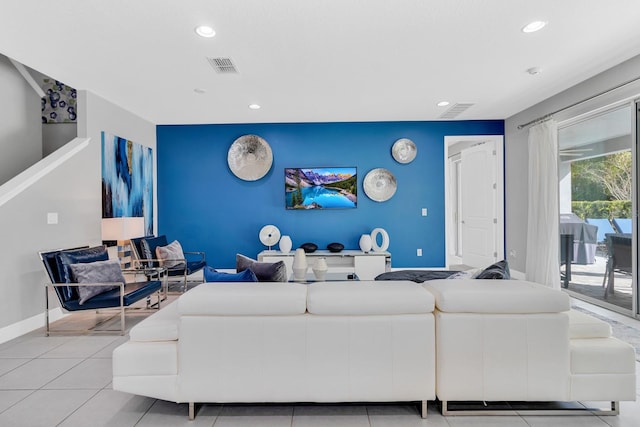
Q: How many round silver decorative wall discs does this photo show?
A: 3